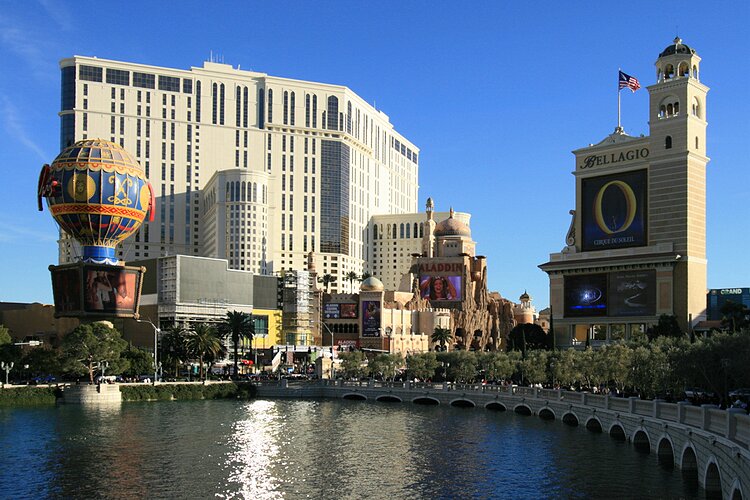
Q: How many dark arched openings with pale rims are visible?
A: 15